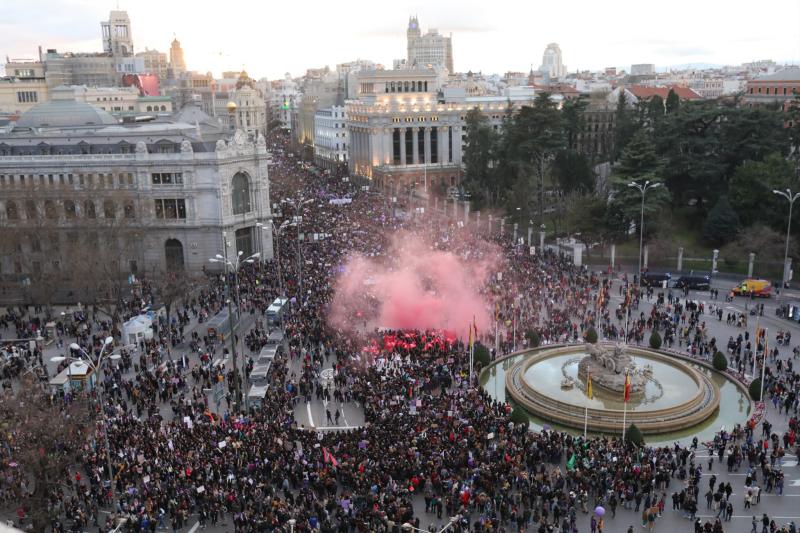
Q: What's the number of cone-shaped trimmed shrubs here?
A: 8